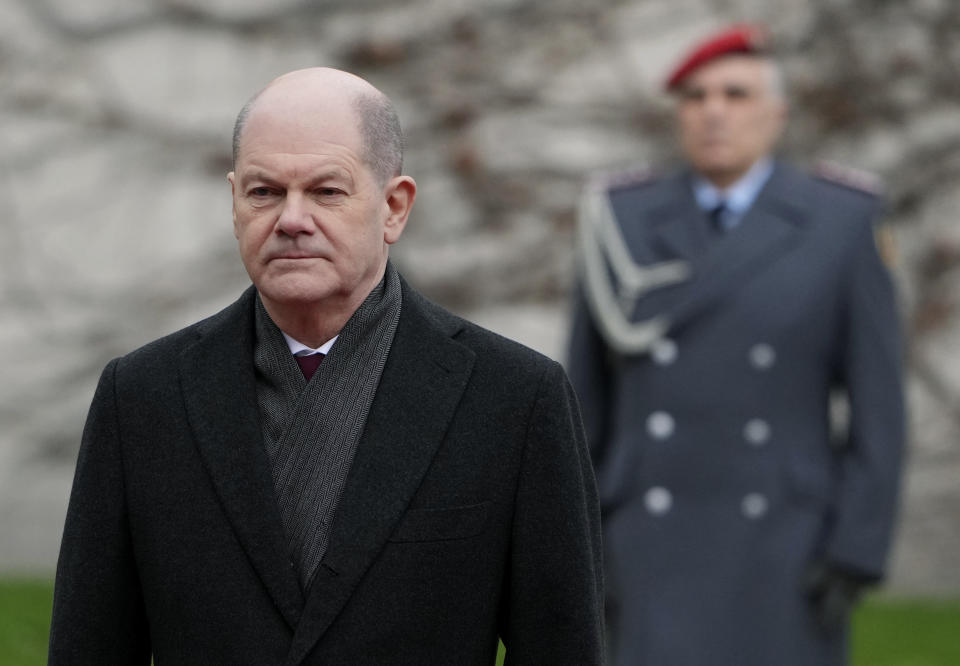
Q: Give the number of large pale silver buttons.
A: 6